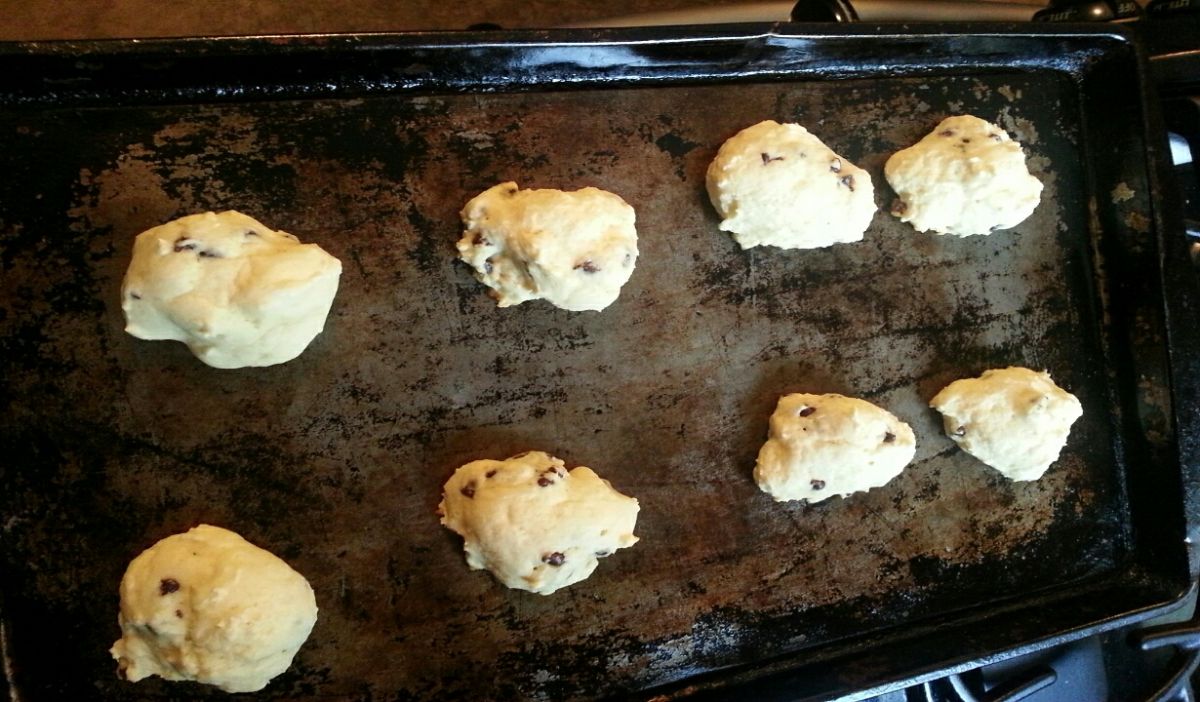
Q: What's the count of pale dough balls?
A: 8